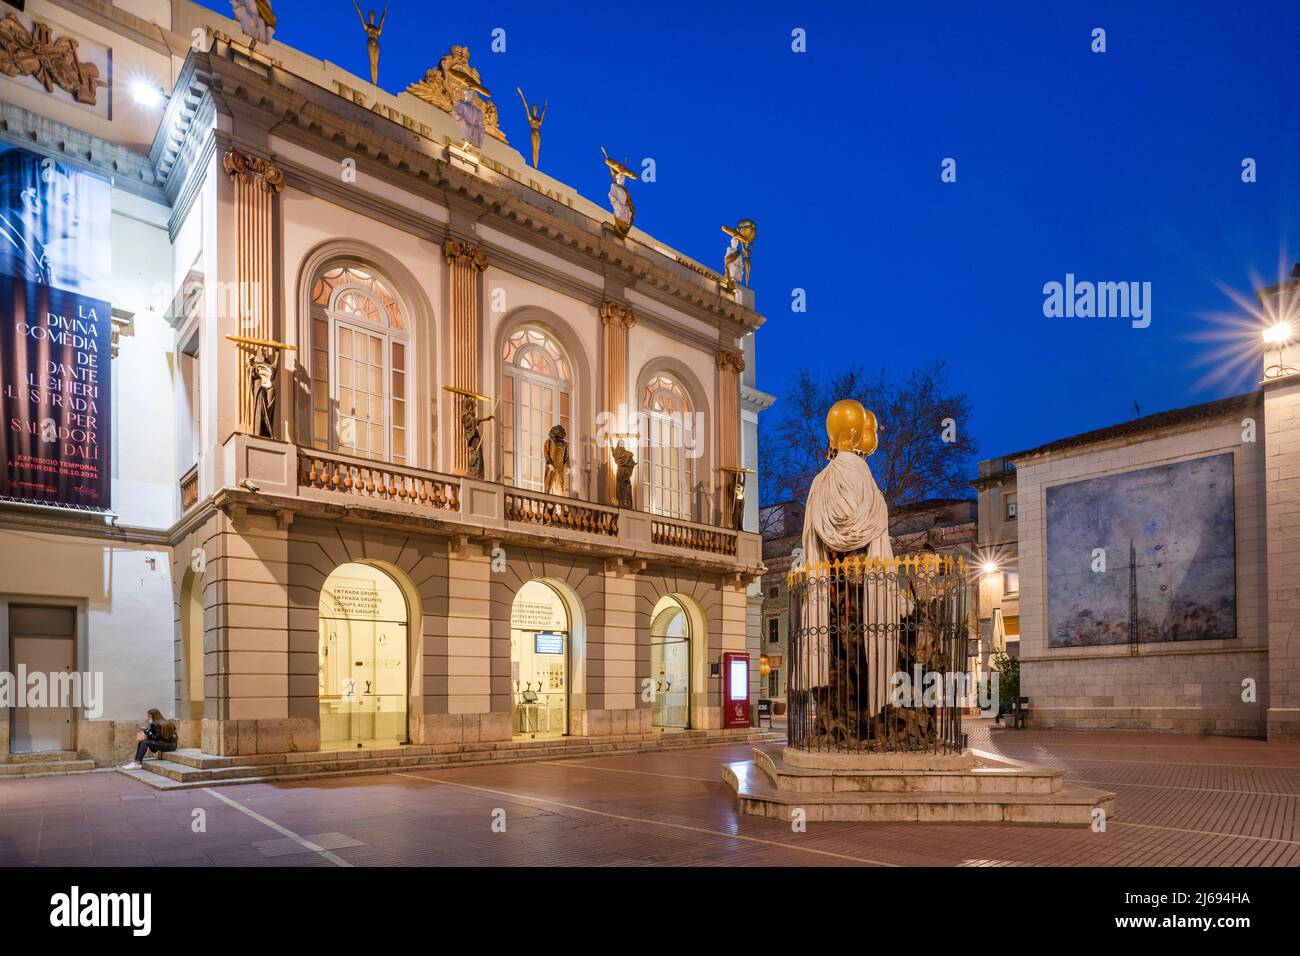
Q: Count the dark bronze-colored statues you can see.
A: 5